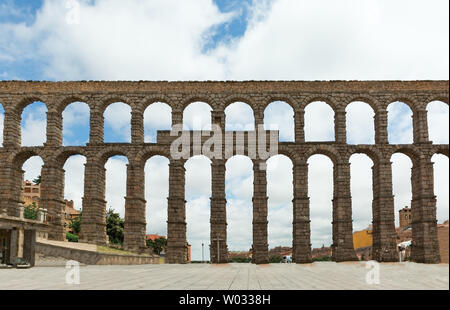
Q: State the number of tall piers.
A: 11